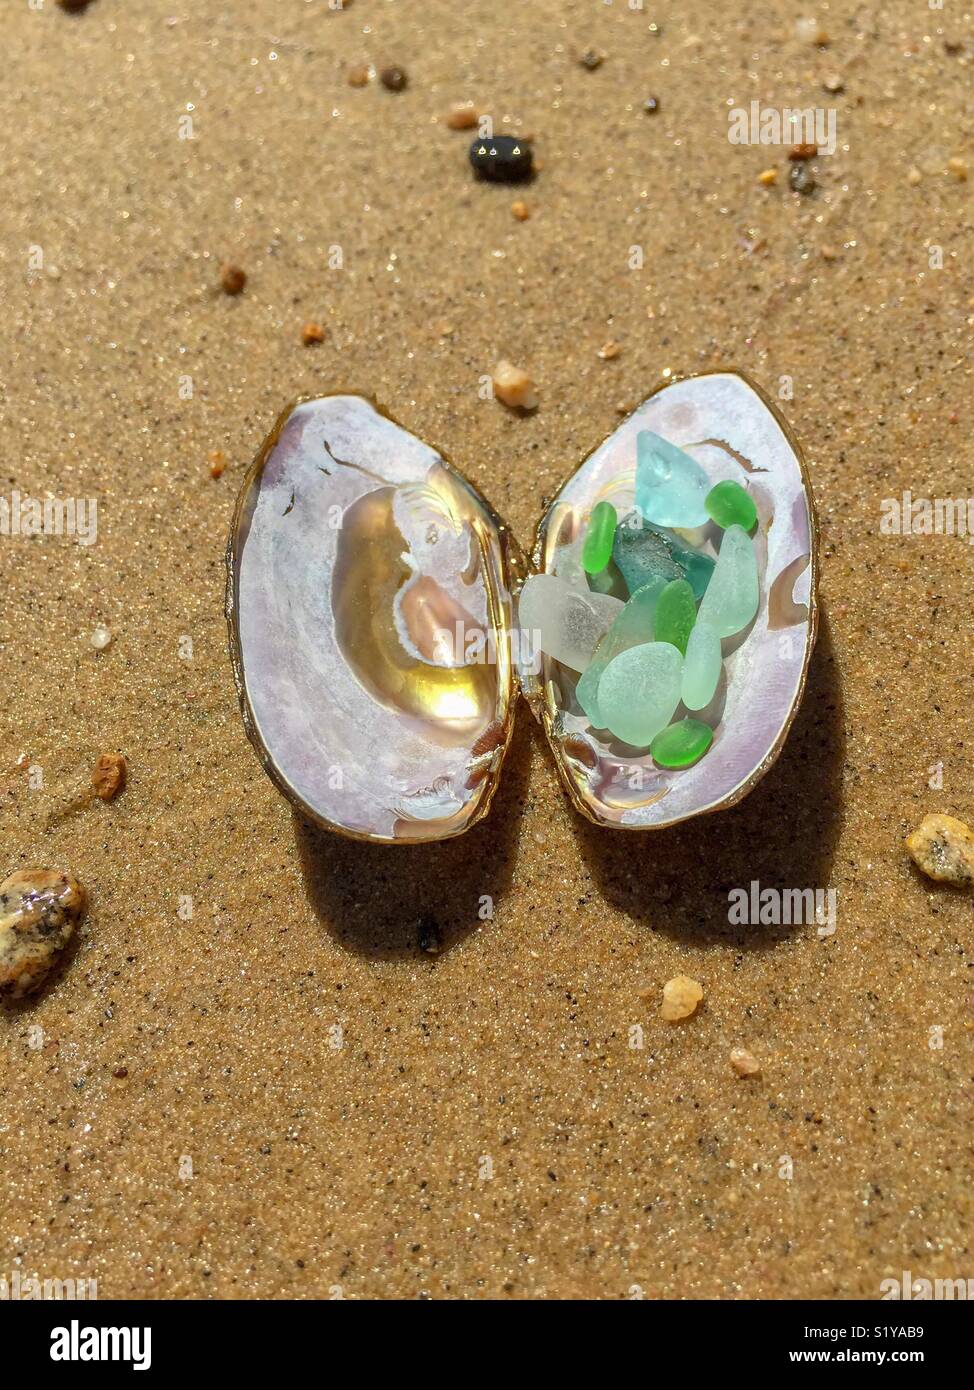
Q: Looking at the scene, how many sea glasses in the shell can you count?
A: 11